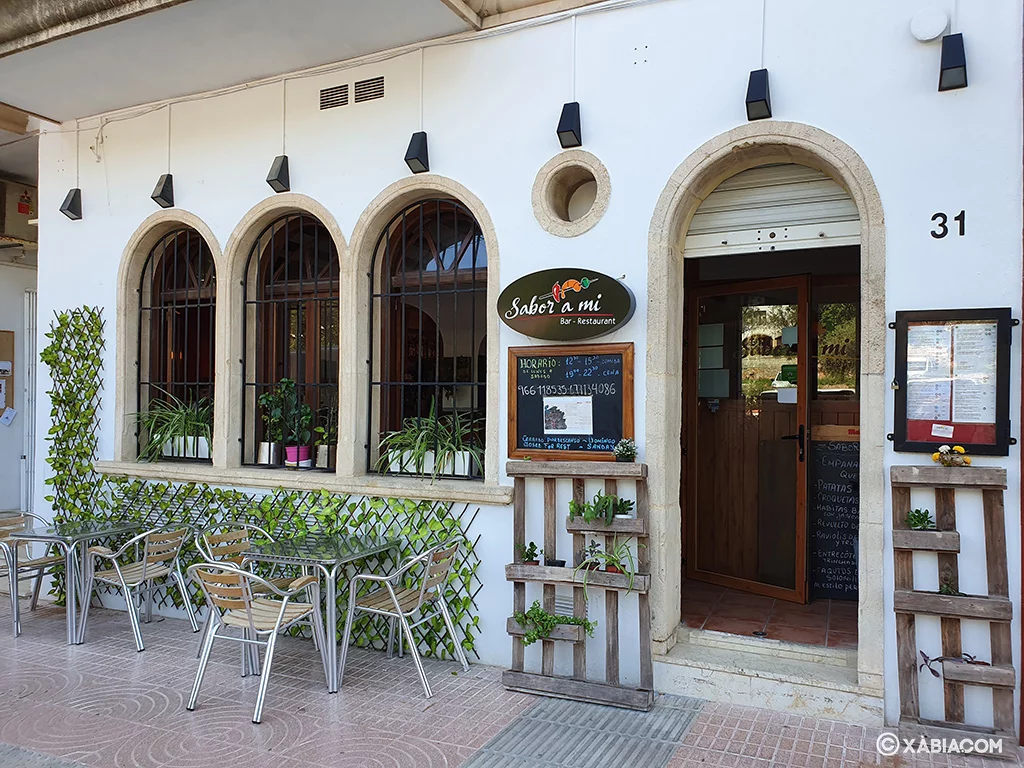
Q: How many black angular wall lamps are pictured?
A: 7